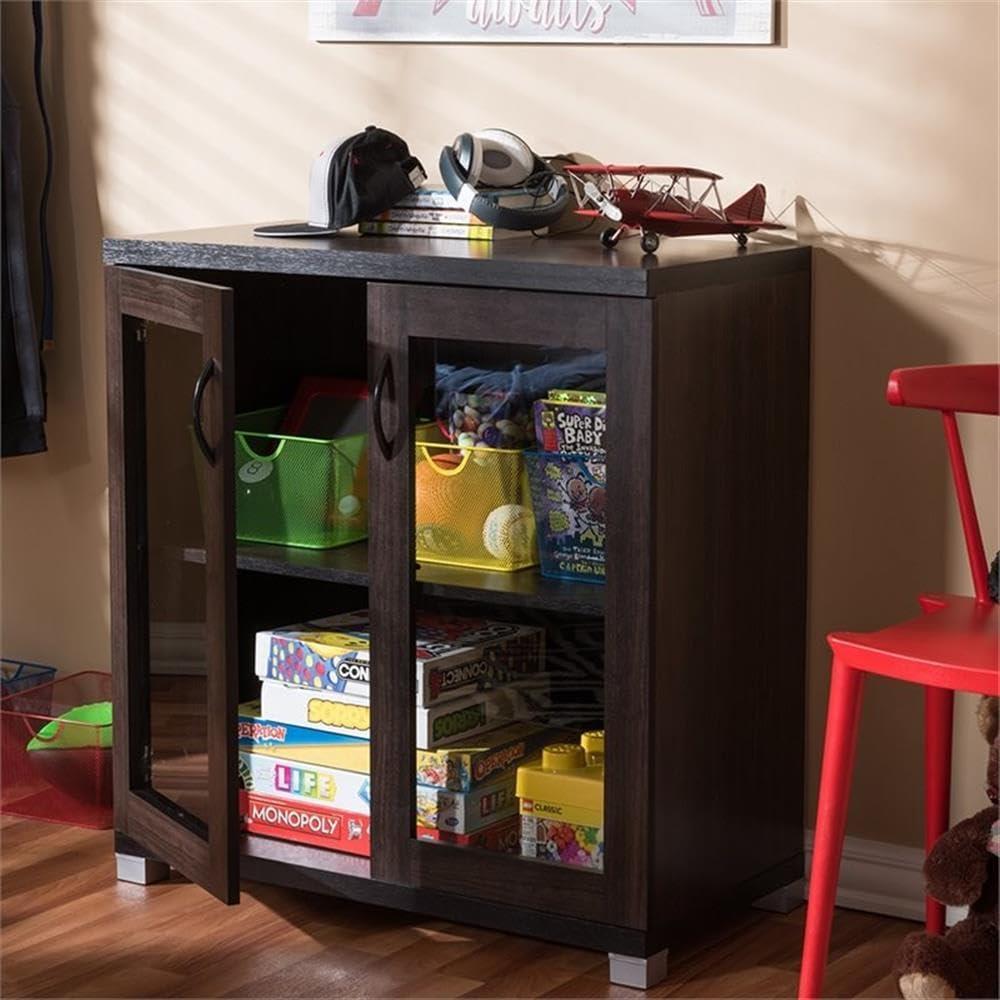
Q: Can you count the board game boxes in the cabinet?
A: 5